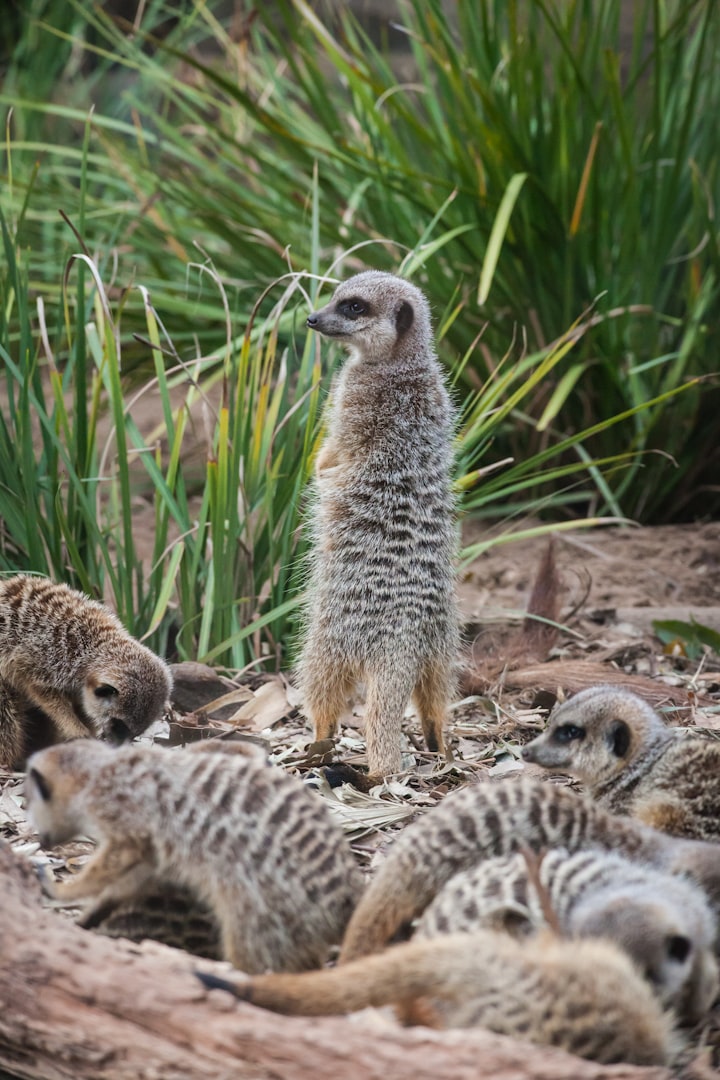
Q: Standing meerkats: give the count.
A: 1